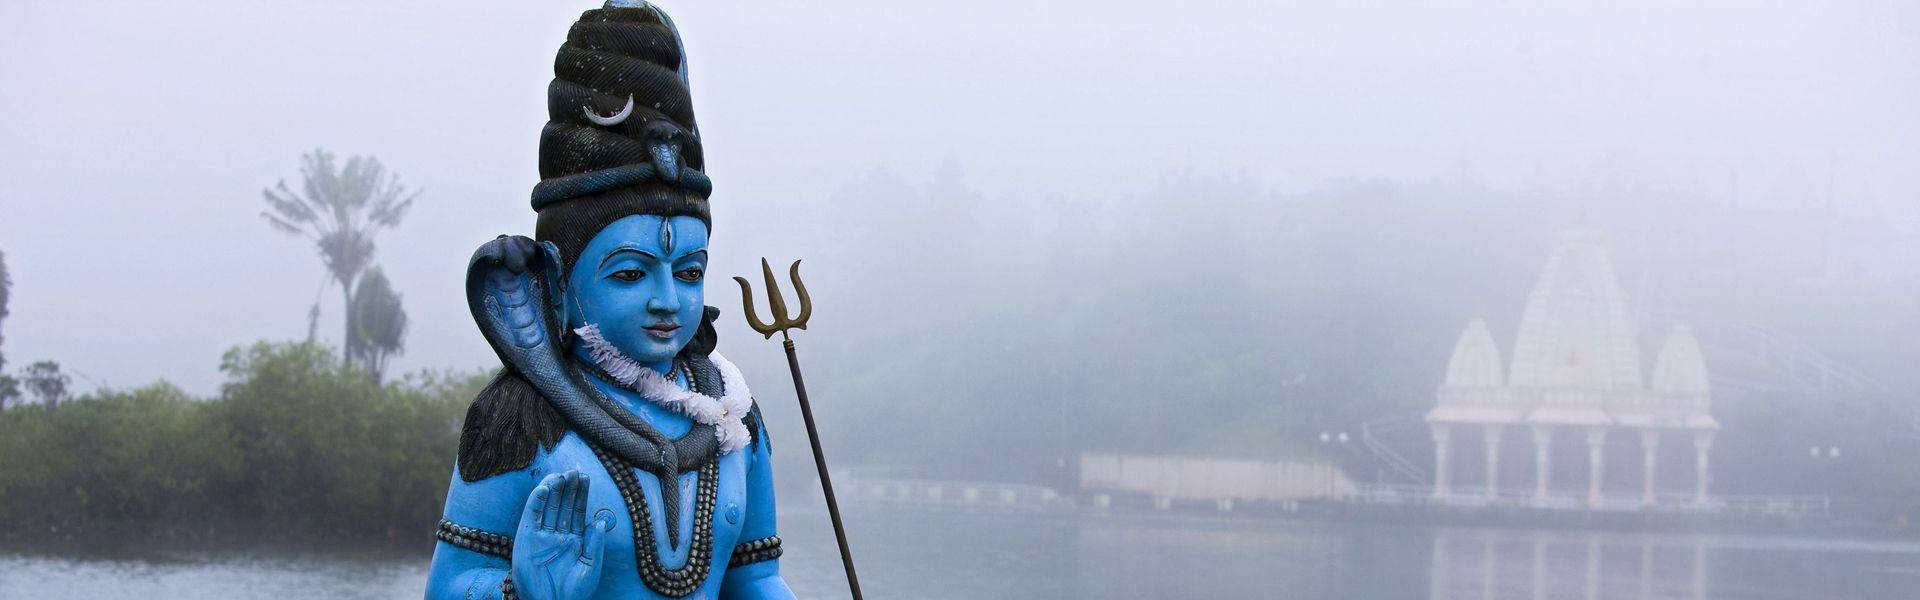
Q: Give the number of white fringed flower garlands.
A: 1